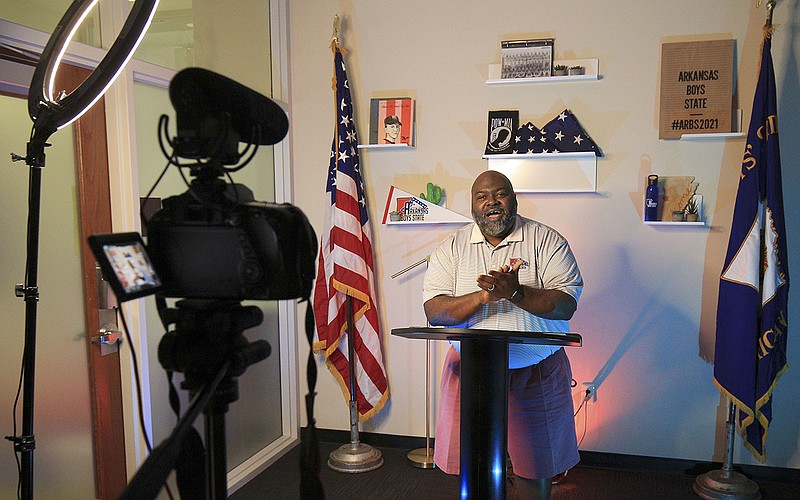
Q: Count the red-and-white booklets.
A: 1